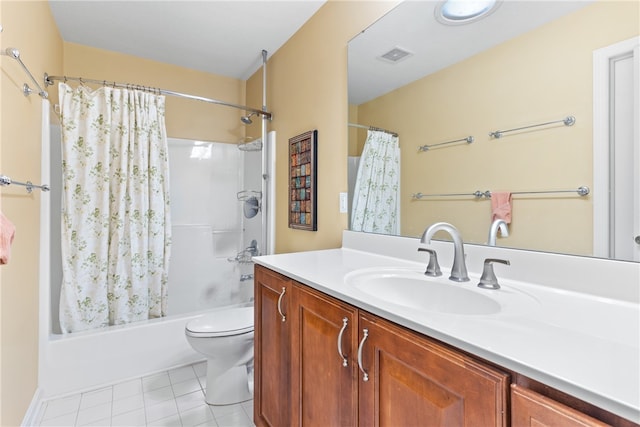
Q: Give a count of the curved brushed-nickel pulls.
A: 3